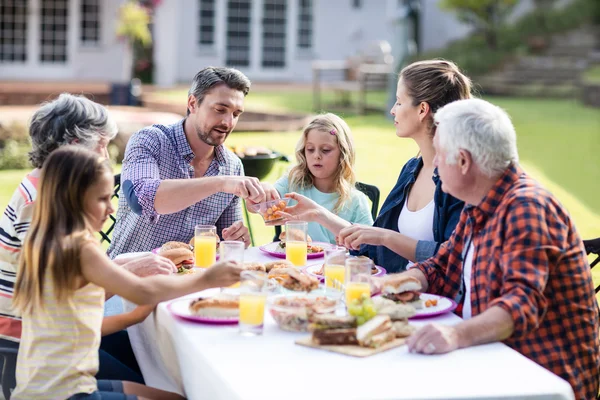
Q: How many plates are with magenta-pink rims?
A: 5